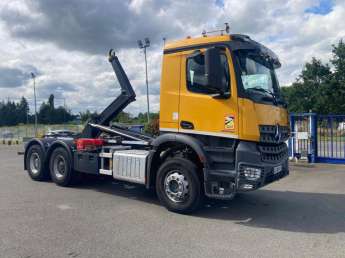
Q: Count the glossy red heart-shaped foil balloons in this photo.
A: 0